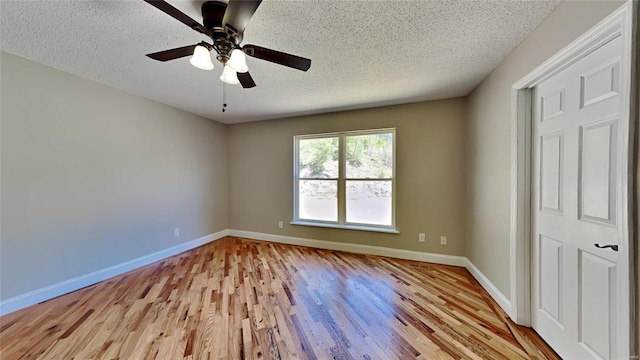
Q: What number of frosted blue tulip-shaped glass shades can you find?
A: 0